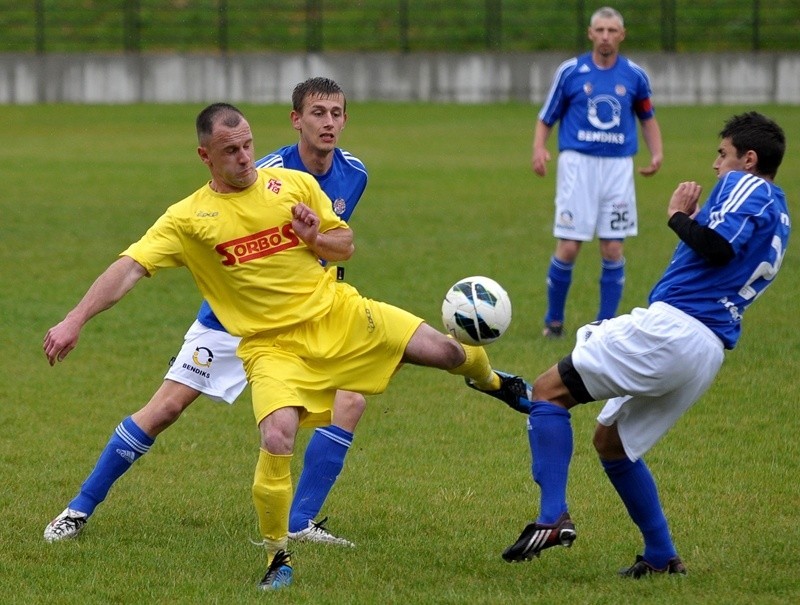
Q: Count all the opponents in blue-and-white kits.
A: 3